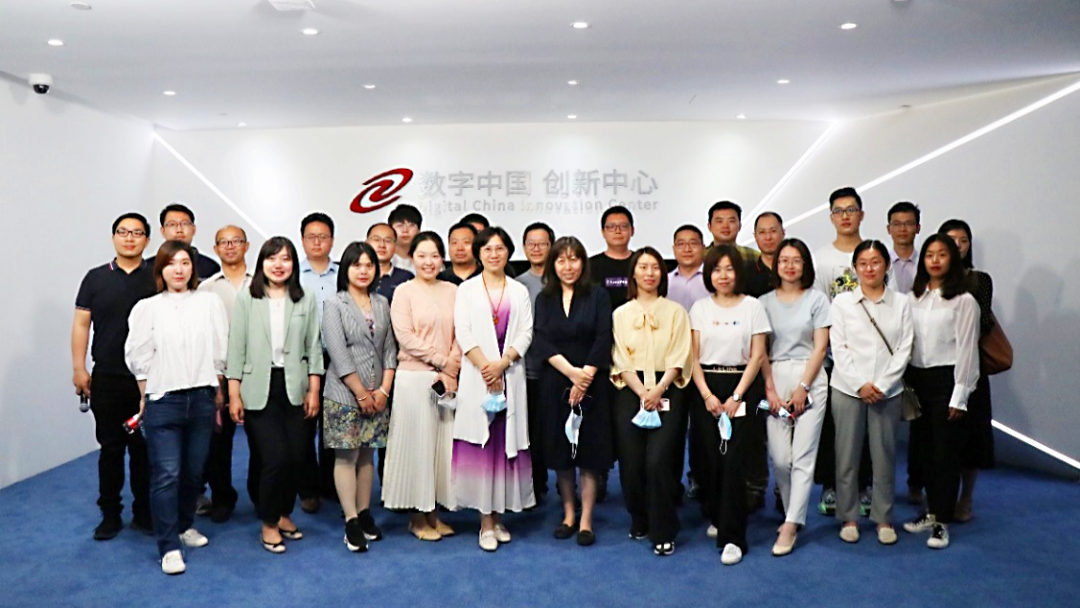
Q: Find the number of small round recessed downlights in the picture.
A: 12